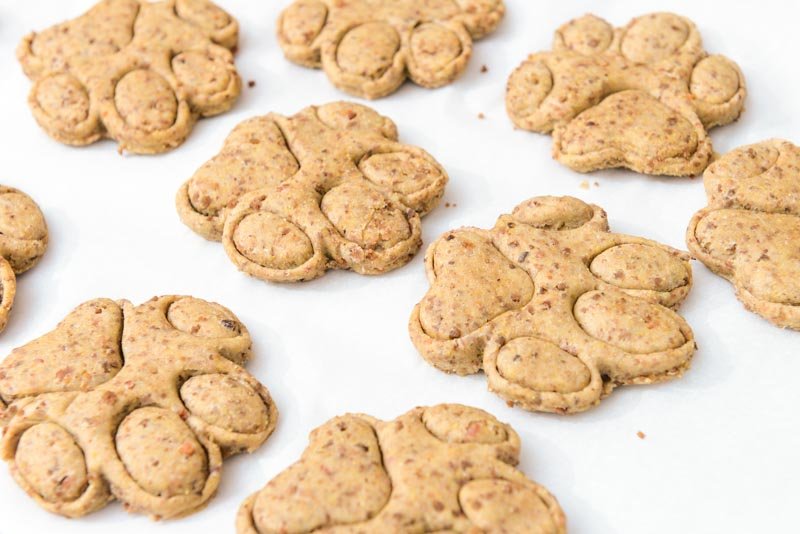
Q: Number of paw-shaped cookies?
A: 9